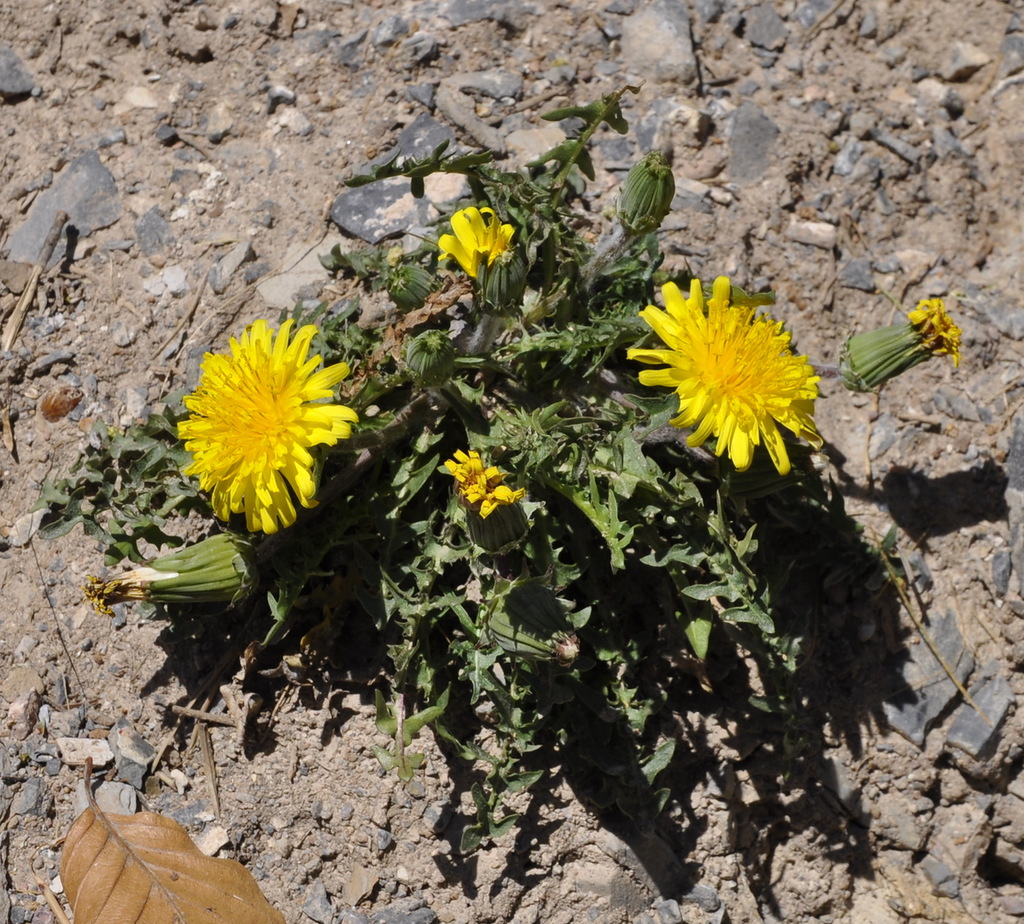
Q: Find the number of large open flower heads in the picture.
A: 2